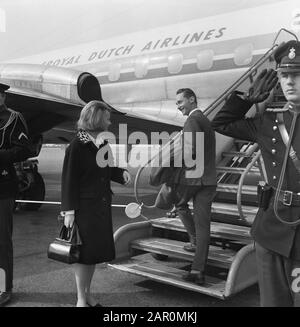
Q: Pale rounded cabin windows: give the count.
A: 5